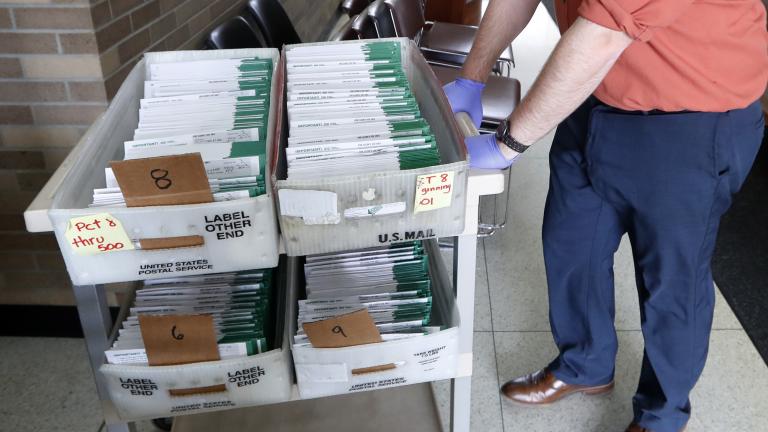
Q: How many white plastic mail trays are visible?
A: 4